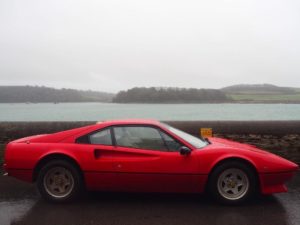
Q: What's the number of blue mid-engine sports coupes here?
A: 0